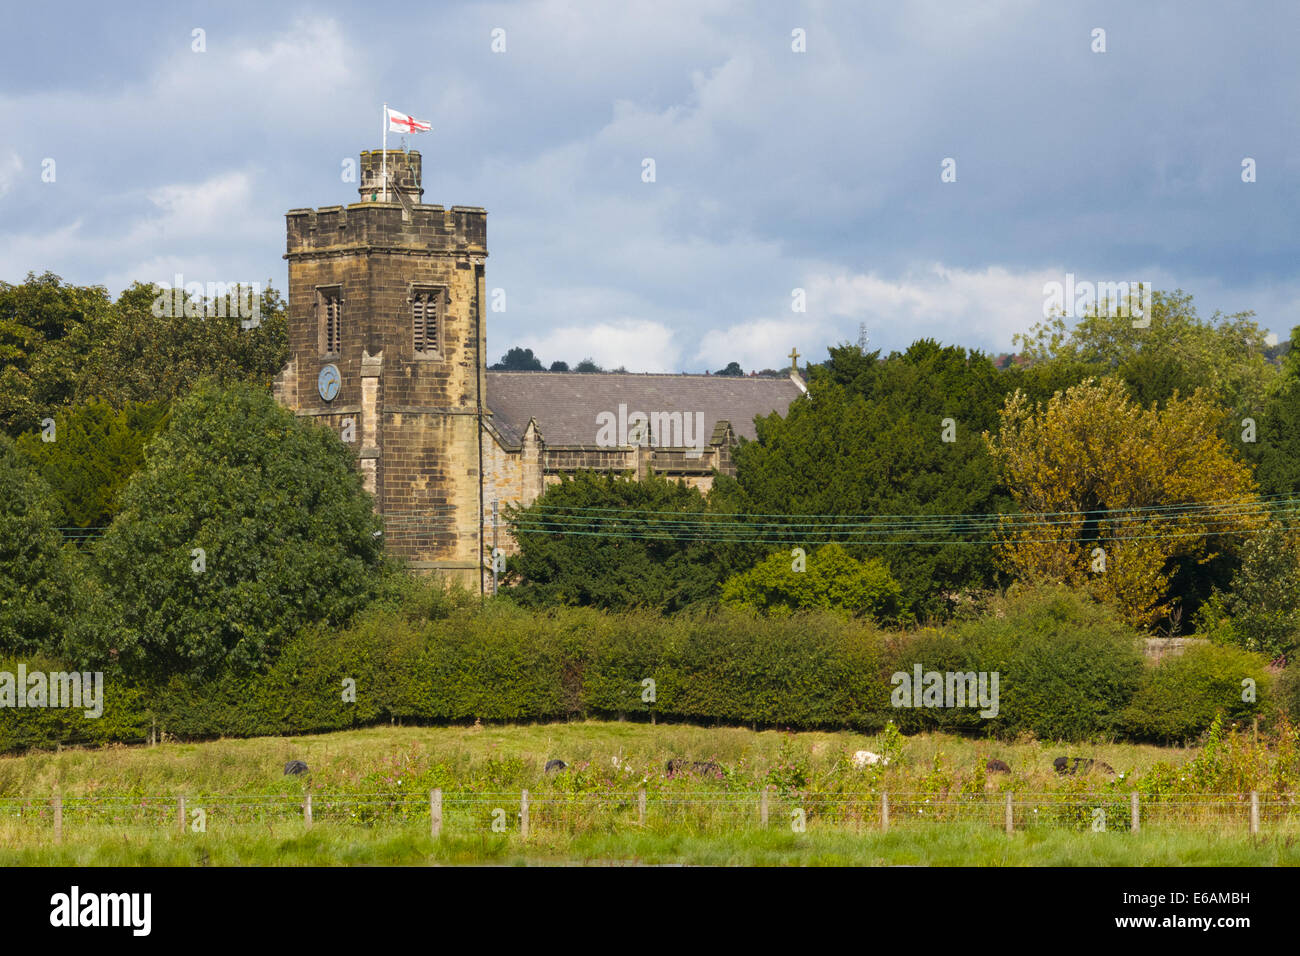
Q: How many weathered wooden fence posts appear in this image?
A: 11